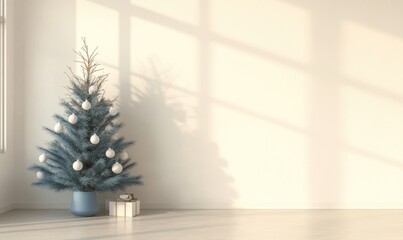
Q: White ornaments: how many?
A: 12